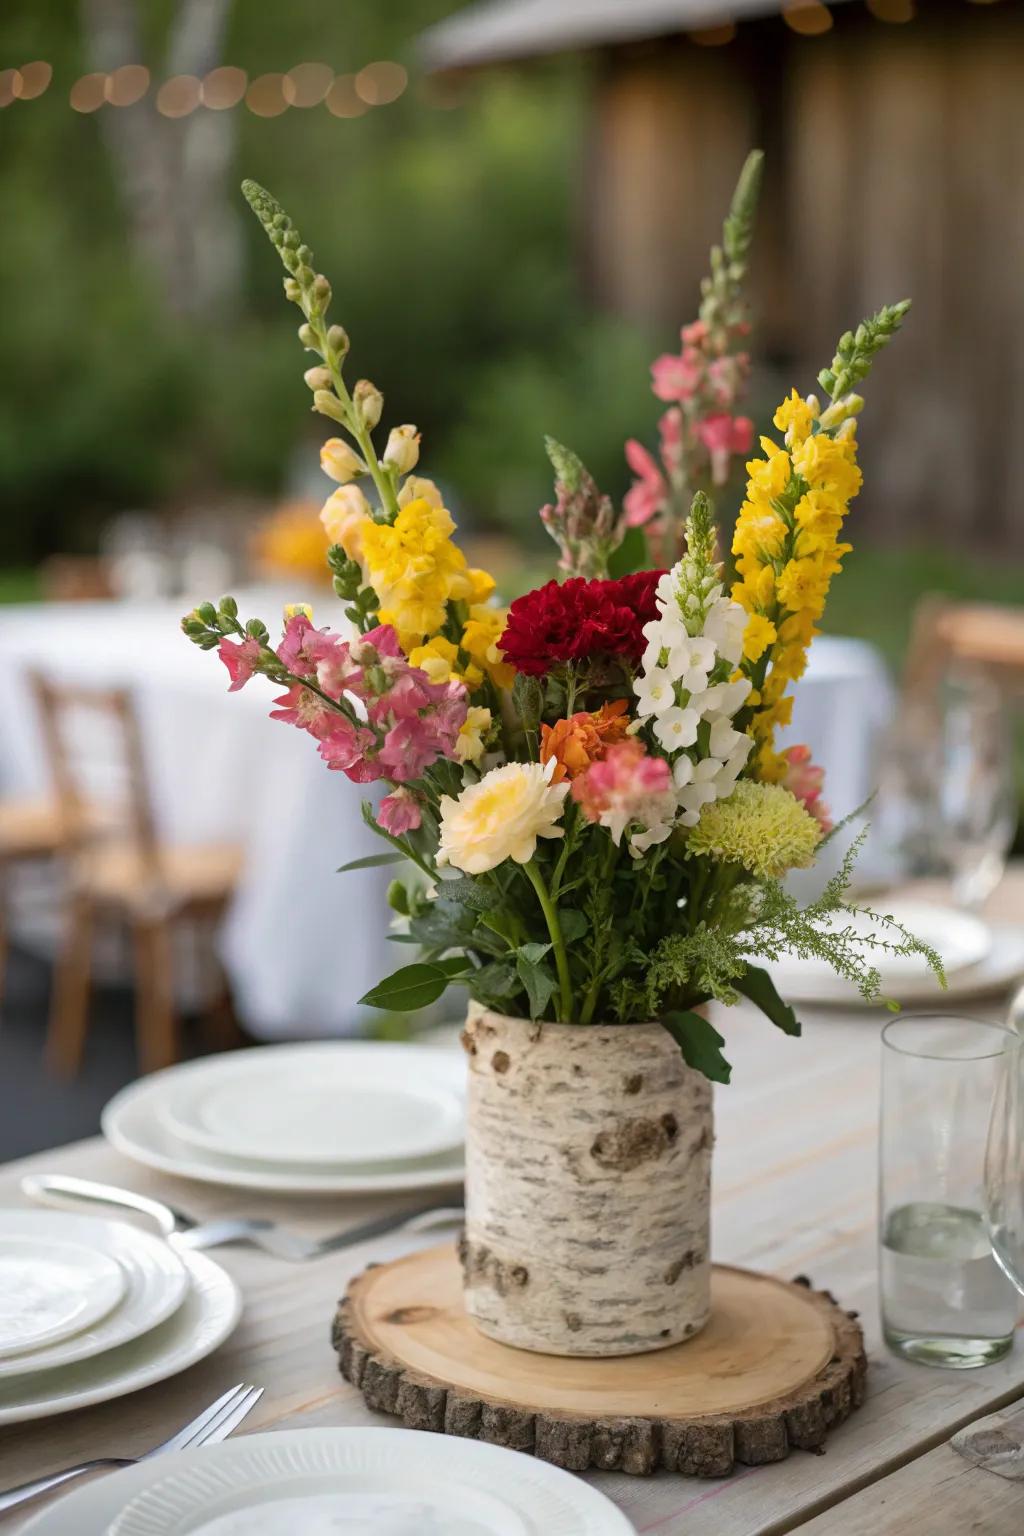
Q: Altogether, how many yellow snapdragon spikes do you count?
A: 2